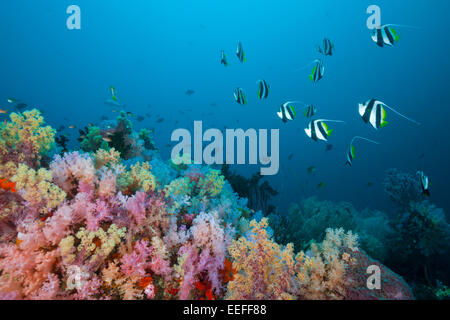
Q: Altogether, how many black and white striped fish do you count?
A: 13